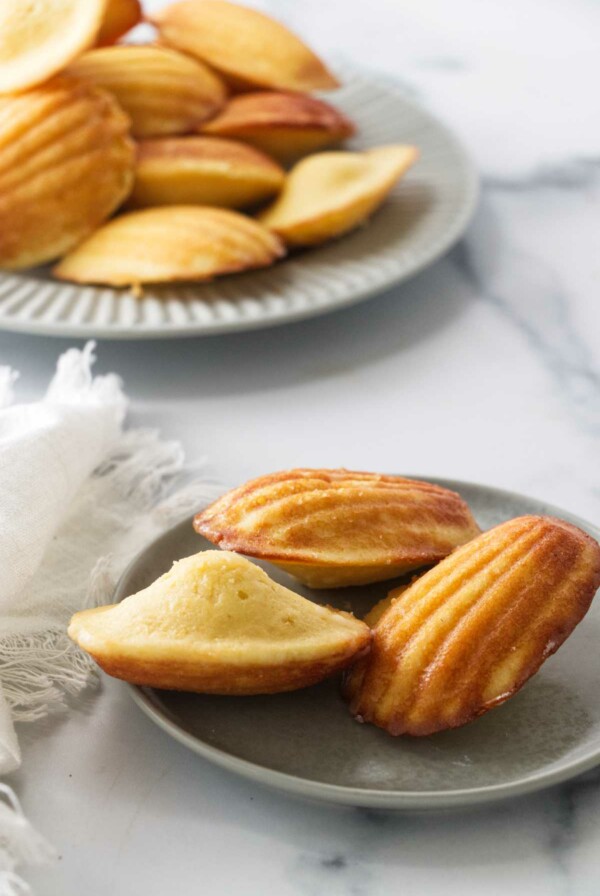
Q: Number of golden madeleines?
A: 12